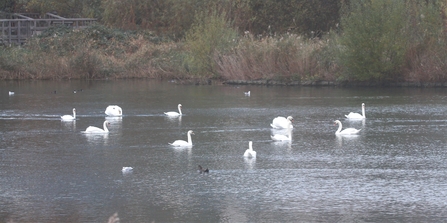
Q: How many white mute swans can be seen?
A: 10